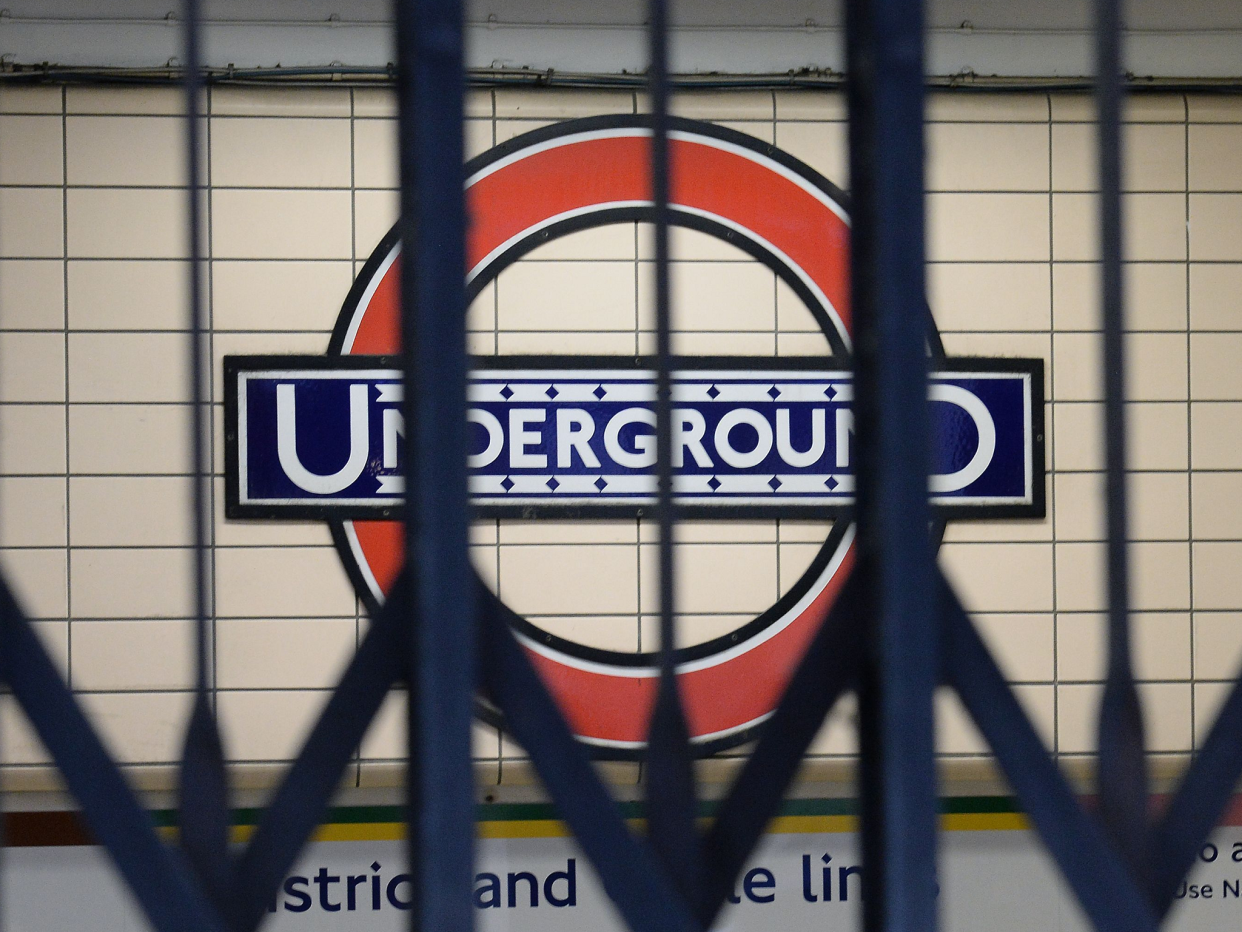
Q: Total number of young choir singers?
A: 0